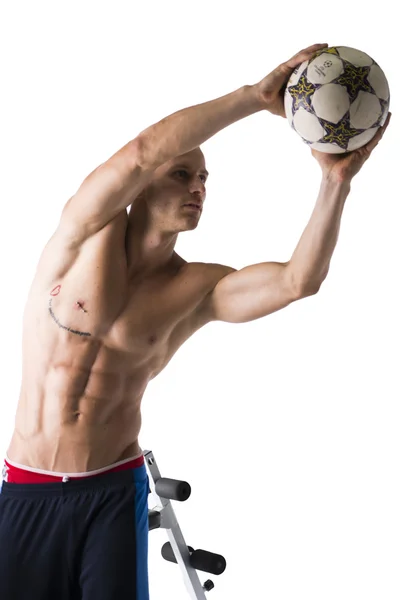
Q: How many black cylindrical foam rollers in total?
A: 3